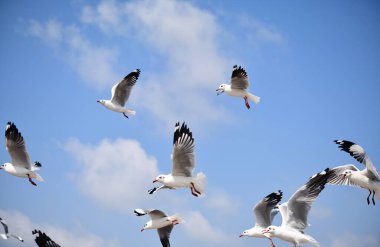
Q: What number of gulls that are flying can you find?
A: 10